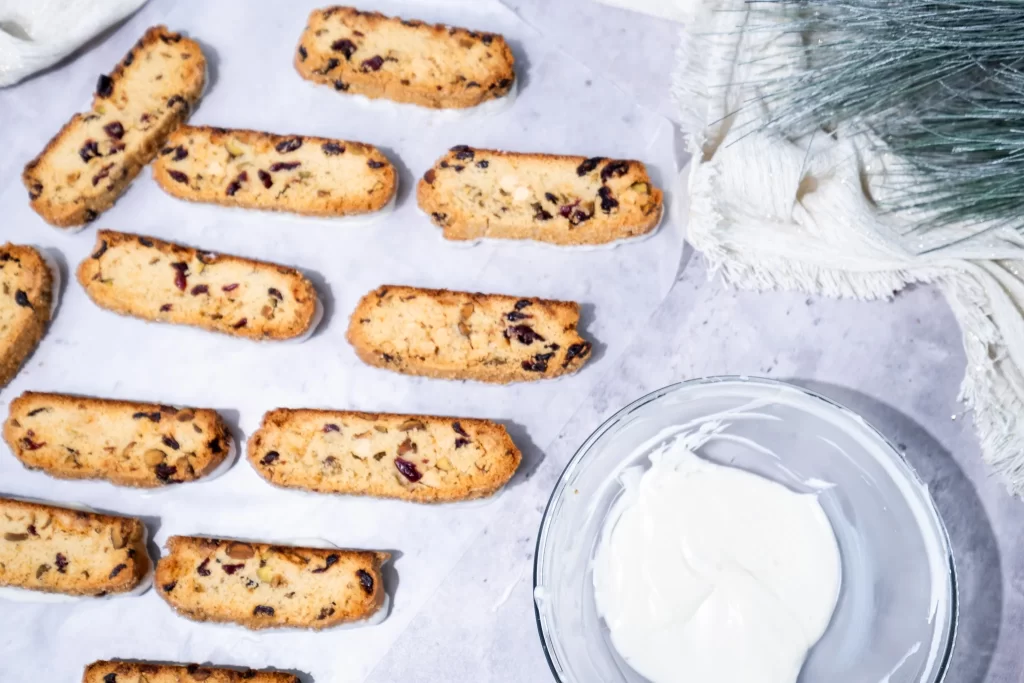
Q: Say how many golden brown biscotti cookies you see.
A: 12